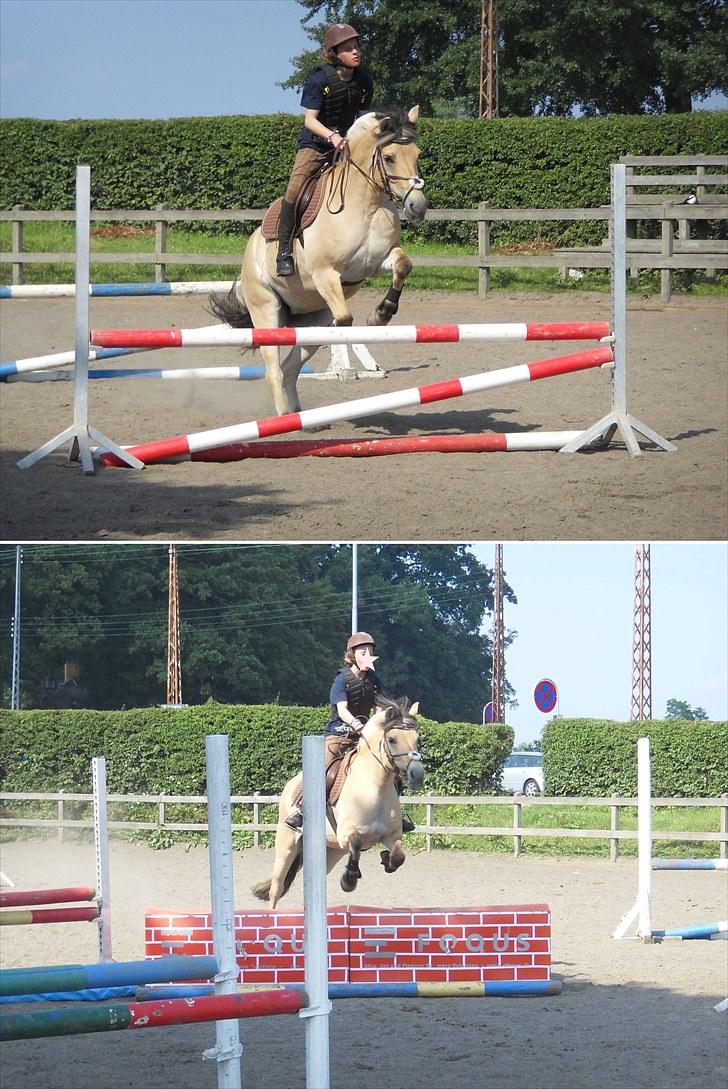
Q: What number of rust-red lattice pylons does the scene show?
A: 4